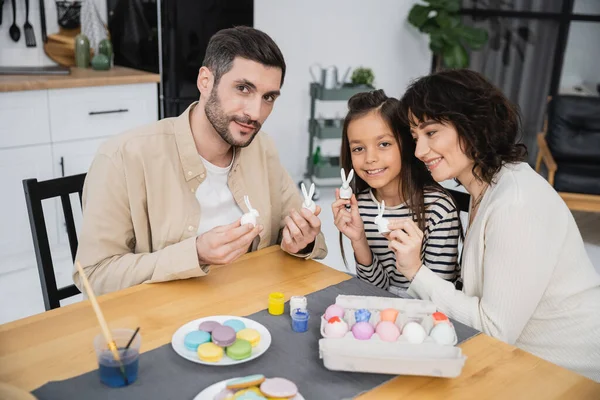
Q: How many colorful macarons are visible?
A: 7